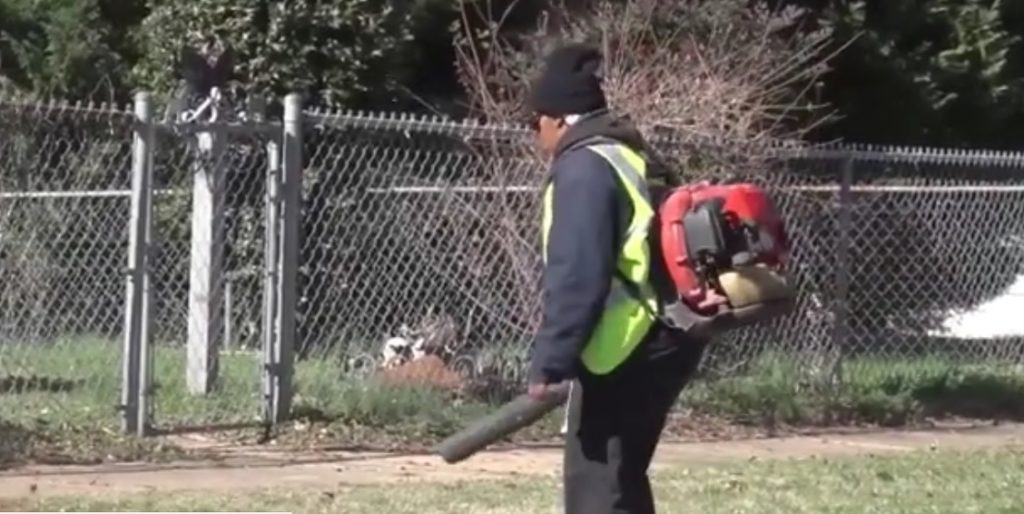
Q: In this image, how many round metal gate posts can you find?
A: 2